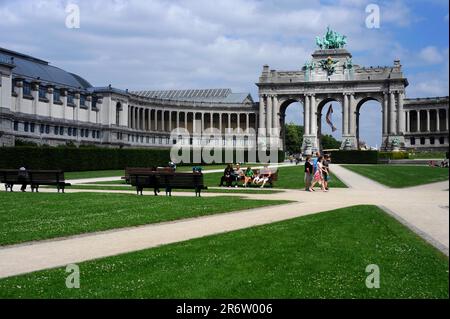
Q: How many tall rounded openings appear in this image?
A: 3